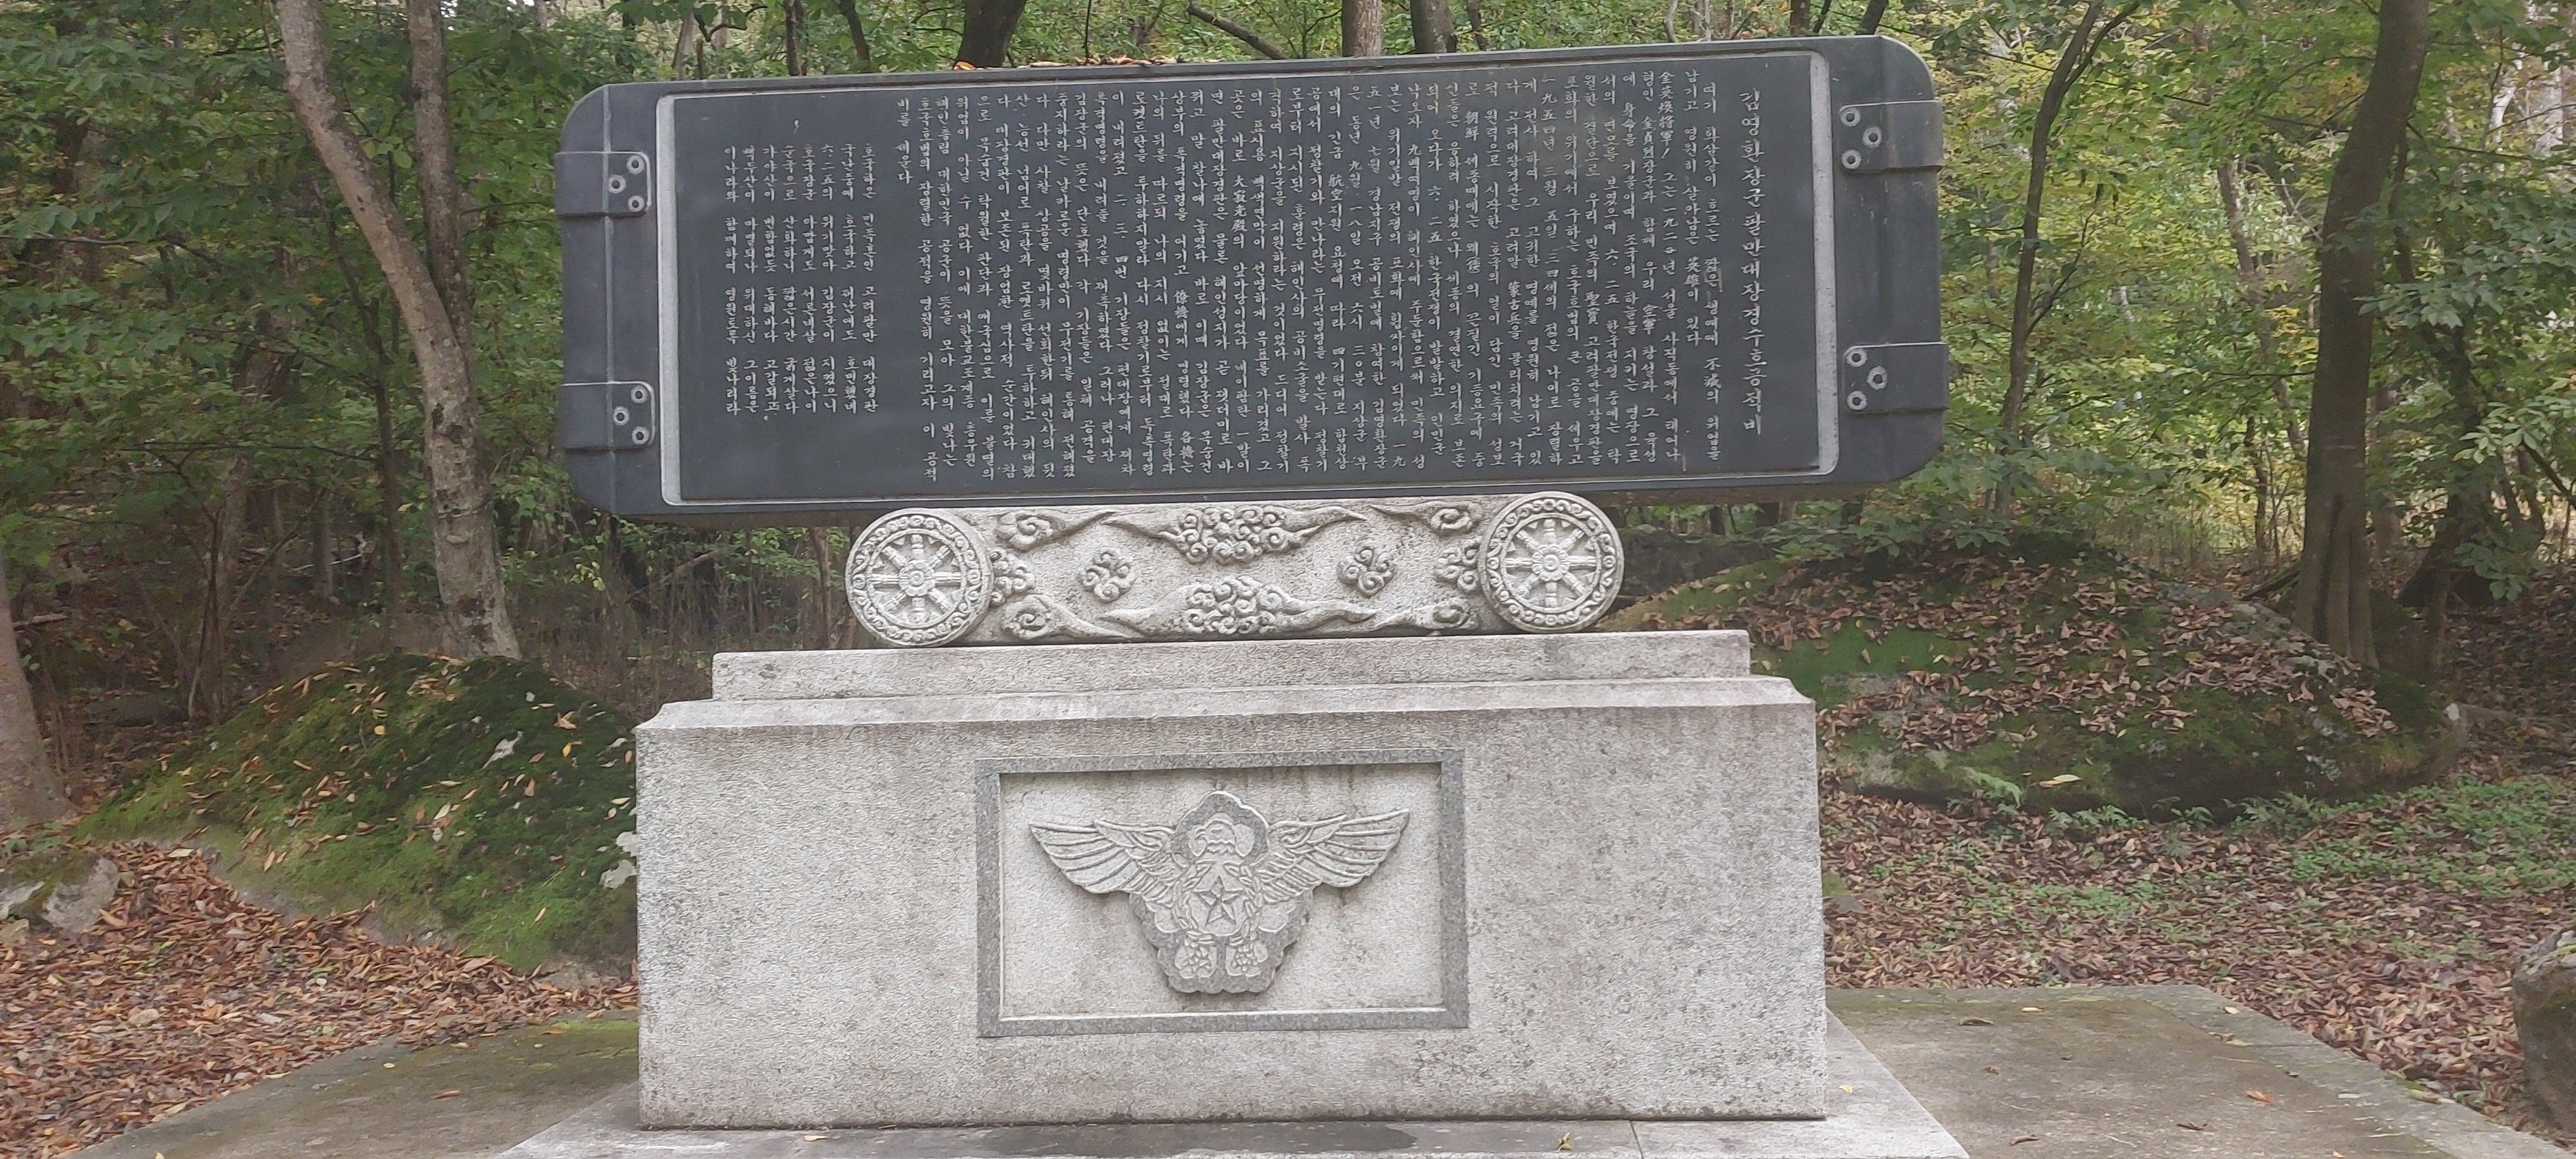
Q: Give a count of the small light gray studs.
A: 12